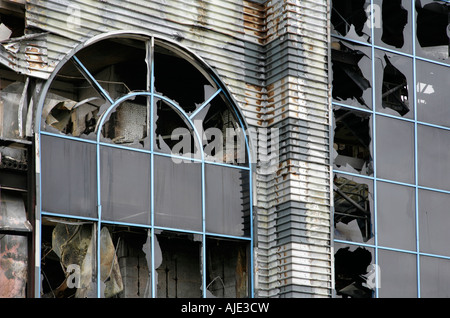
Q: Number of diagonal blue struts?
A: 2